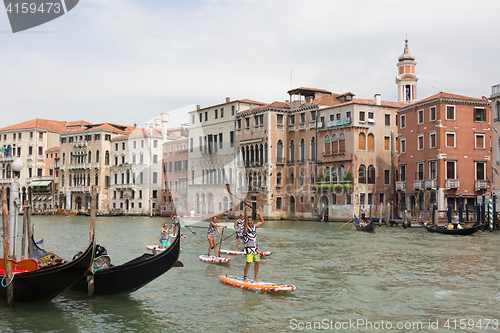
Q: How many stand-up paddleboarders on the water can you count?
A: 5